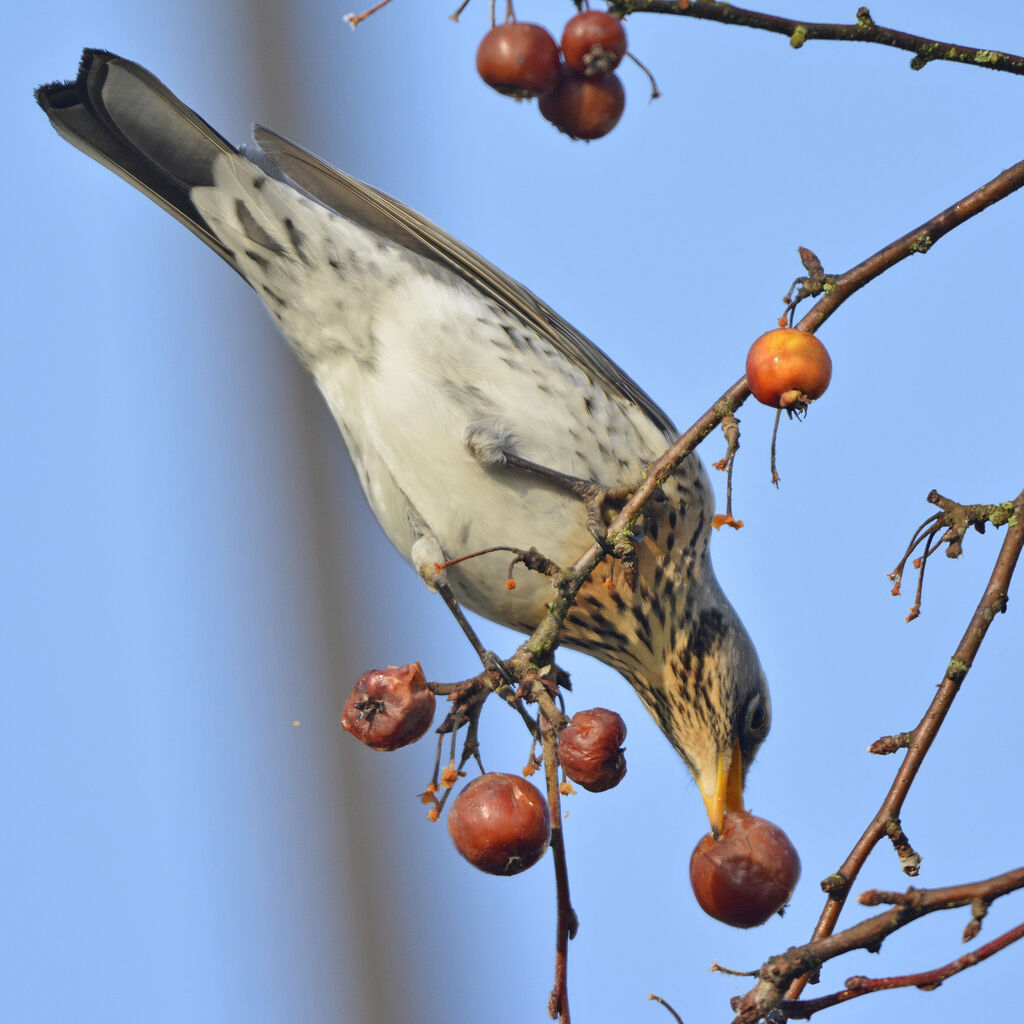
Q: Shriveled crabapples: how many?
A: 2